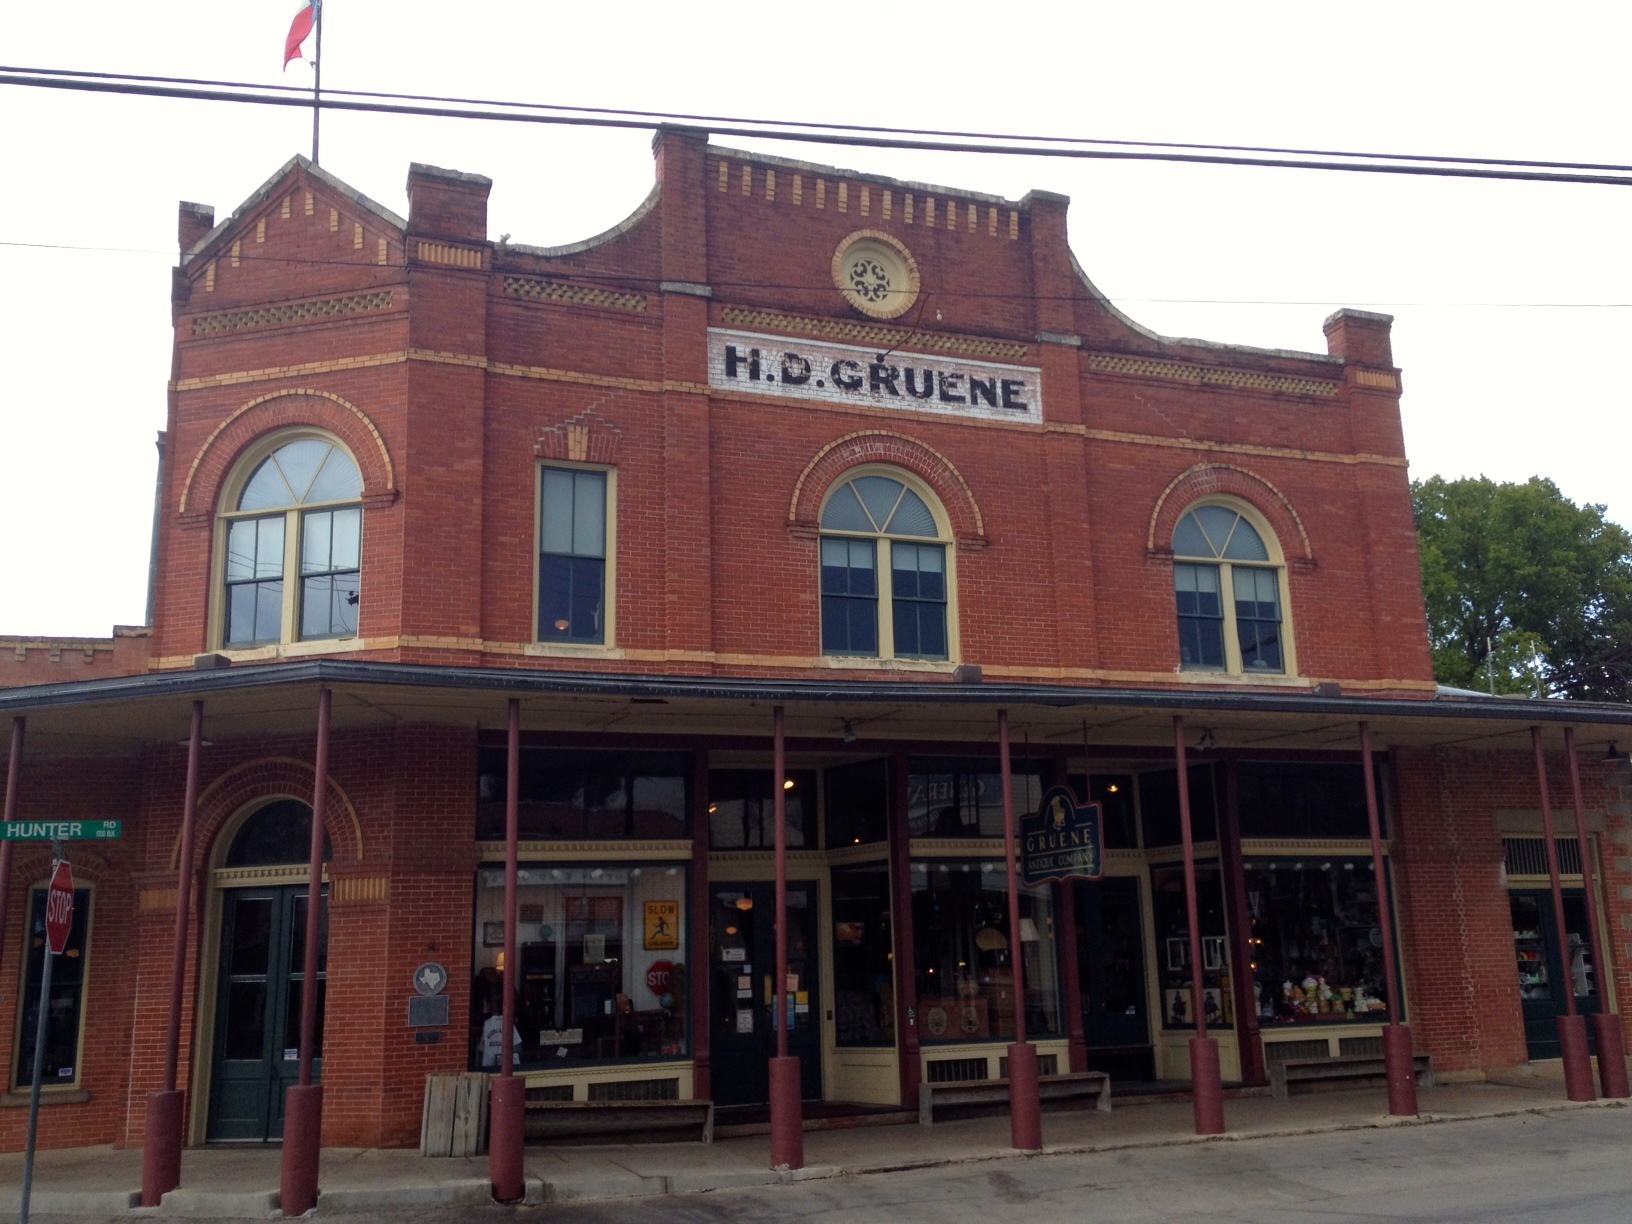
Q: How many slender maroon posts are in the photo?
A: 10